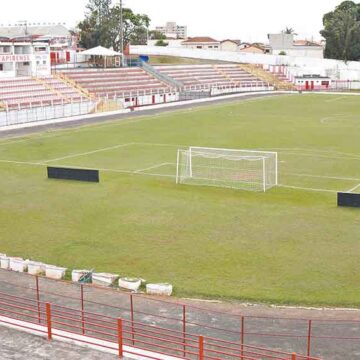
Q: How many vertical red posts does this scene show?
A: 10